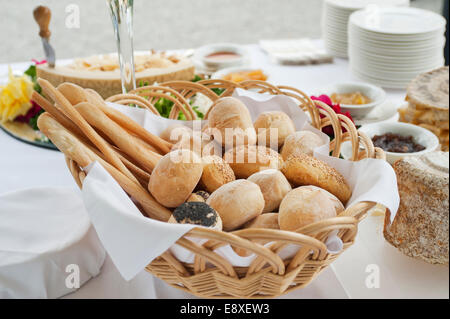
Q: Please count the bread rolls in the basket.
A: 15